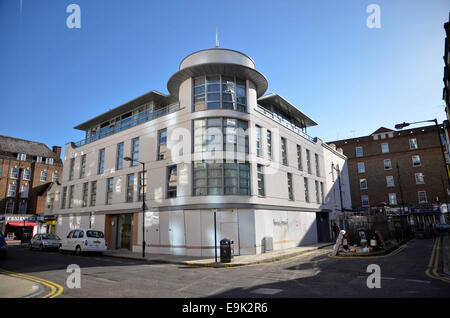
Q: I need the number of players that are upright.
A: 0